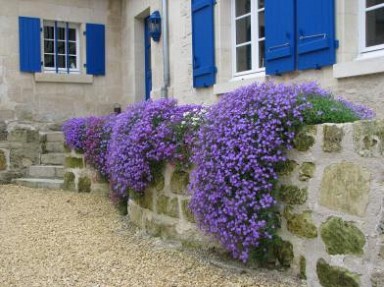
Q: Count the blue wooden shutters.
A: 5